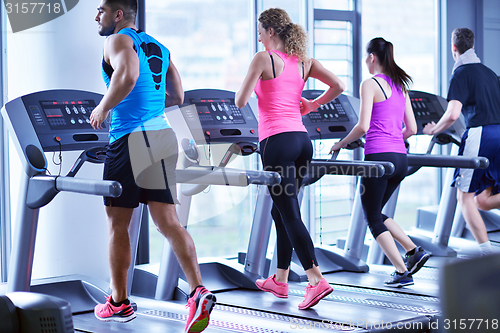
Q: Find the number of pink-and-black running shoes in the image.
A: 2